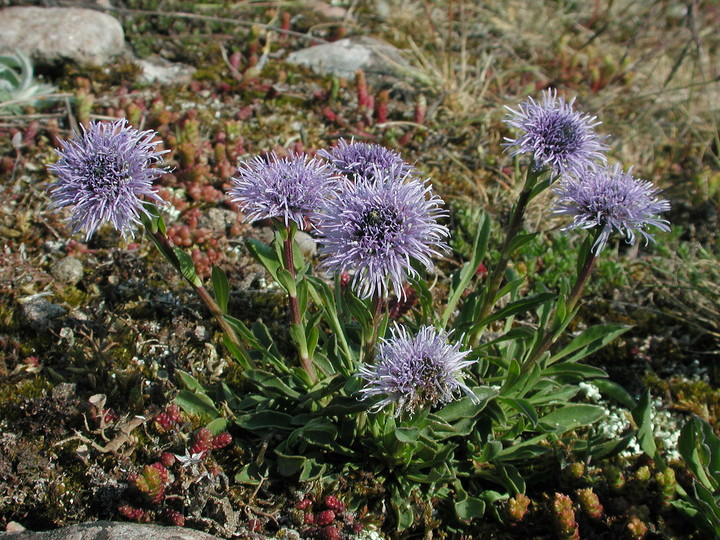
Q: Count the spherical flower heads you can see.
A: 7